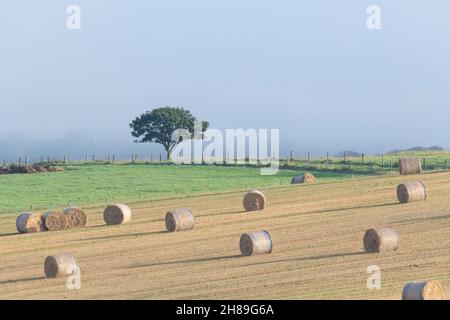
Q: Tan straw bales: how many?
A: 13